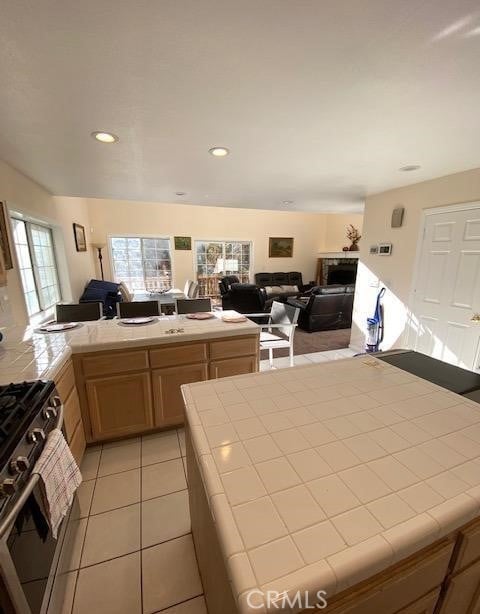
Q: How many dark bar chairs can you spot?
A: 3